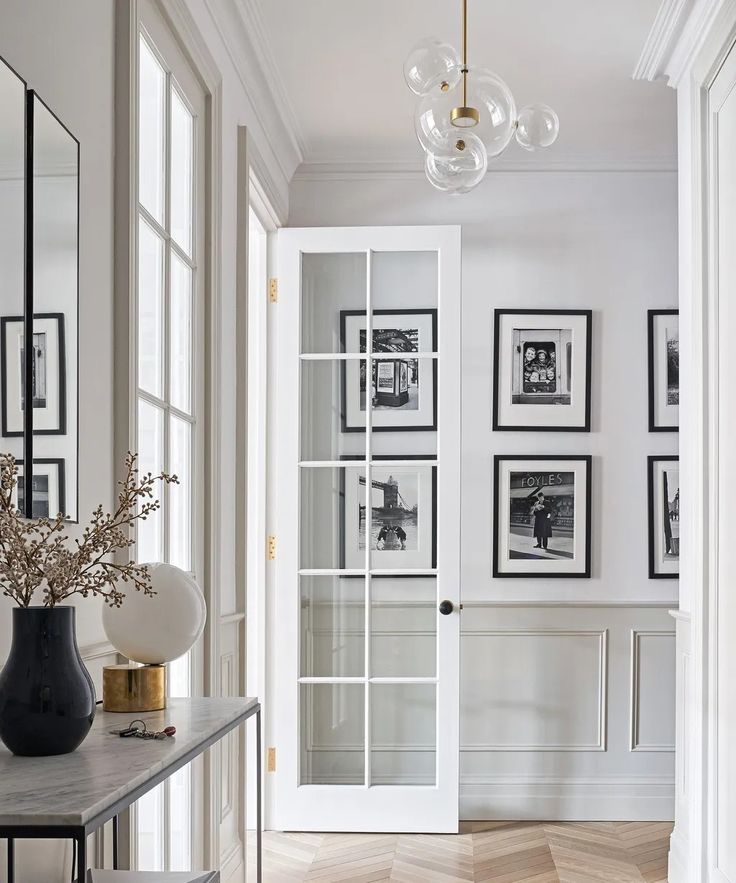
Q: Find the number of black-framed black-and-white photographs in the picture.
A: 6